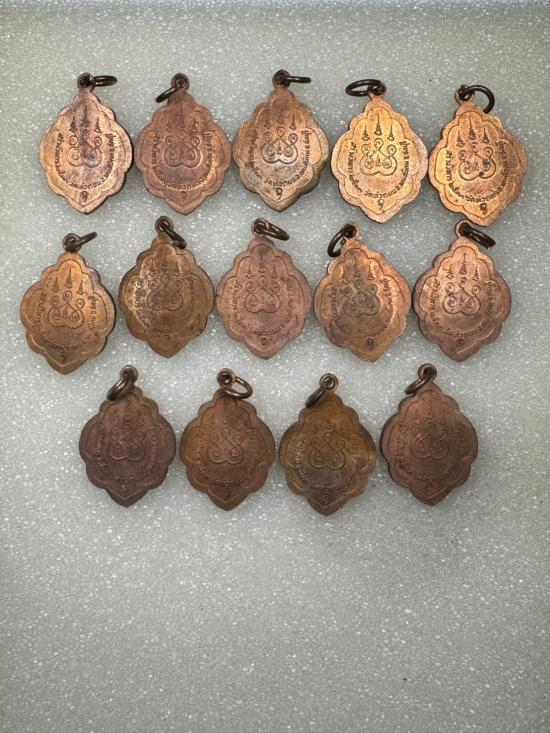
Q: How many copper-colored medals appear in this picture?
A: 14